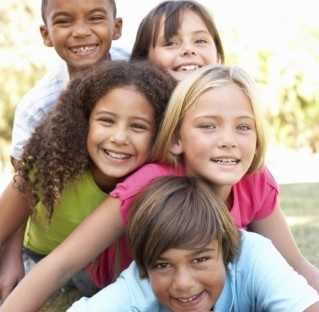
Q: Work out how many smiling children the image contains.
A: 5